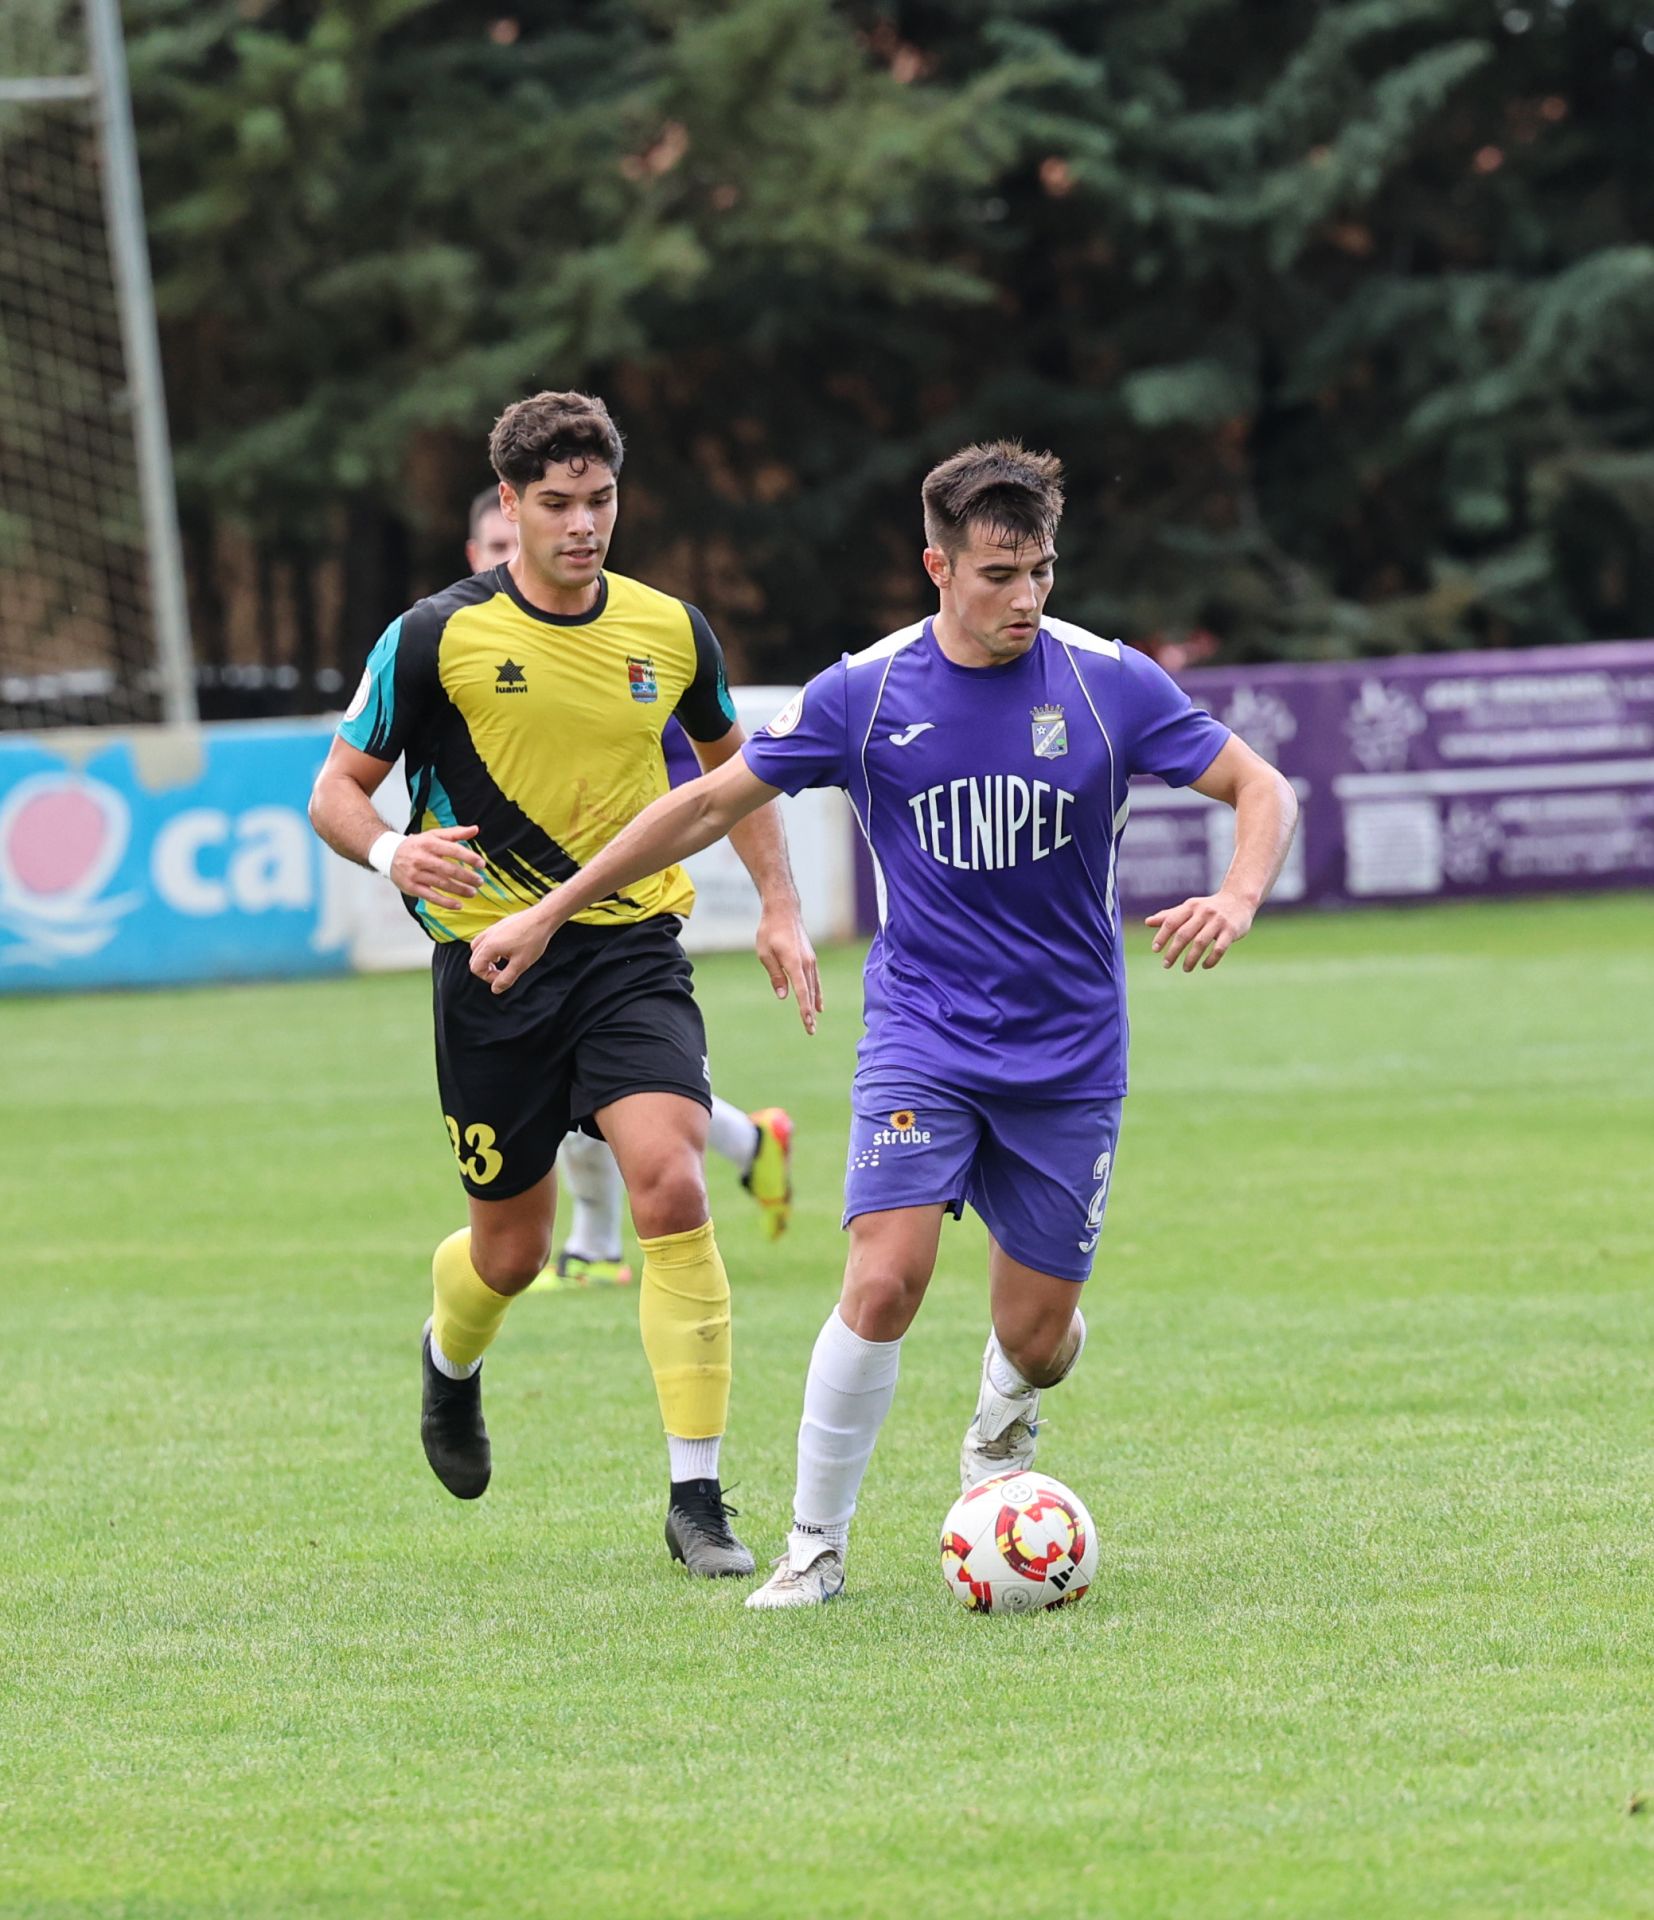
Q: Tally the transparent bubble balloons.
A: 0